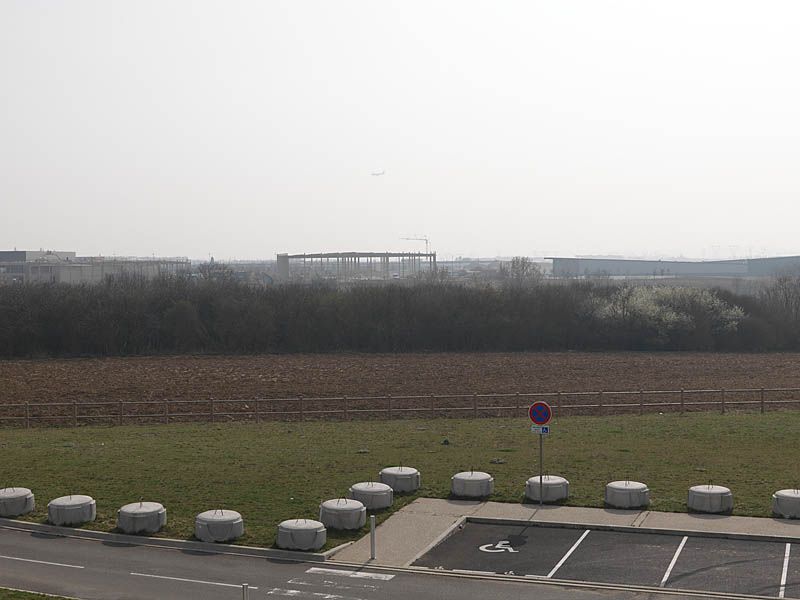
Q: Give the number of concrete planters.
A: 13